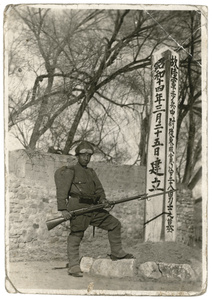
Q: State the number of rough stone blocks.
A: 4